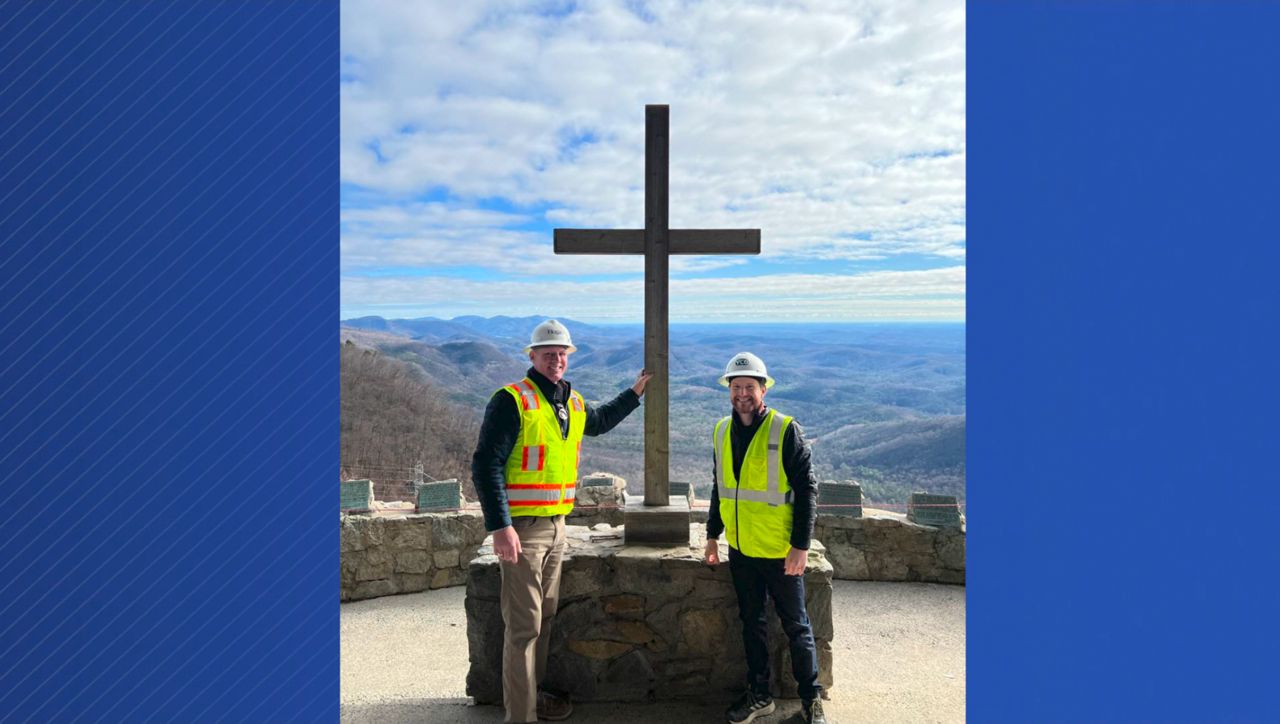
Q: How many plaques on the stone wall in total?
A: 6